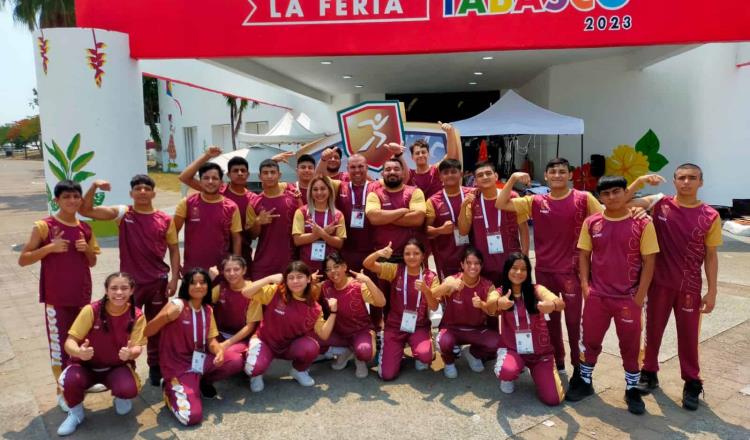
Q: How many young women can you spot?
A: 9